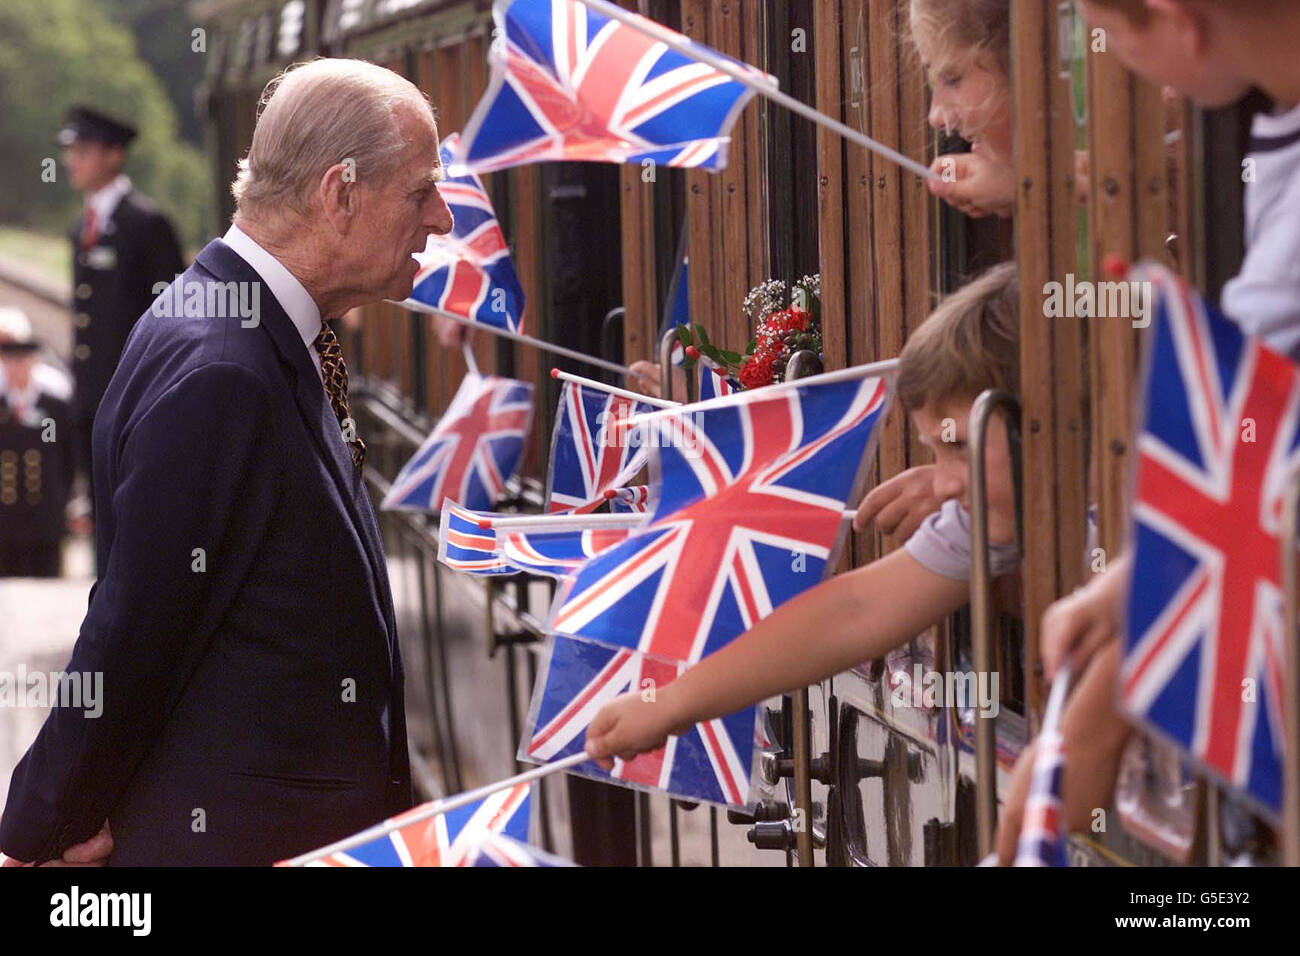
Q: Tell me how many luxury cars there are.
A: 0